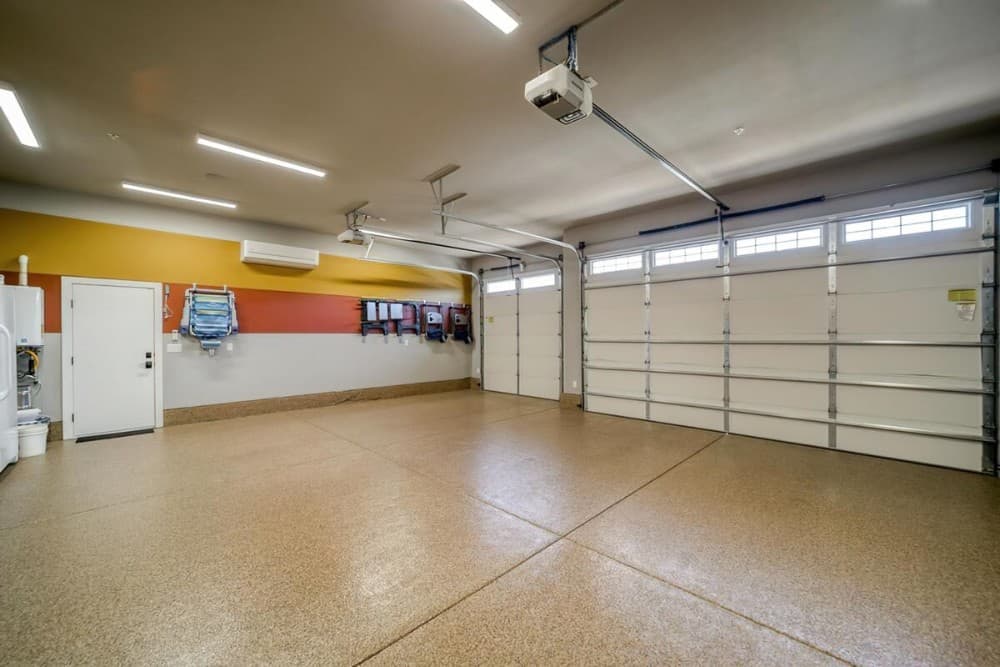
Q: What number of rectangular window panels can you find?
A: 6